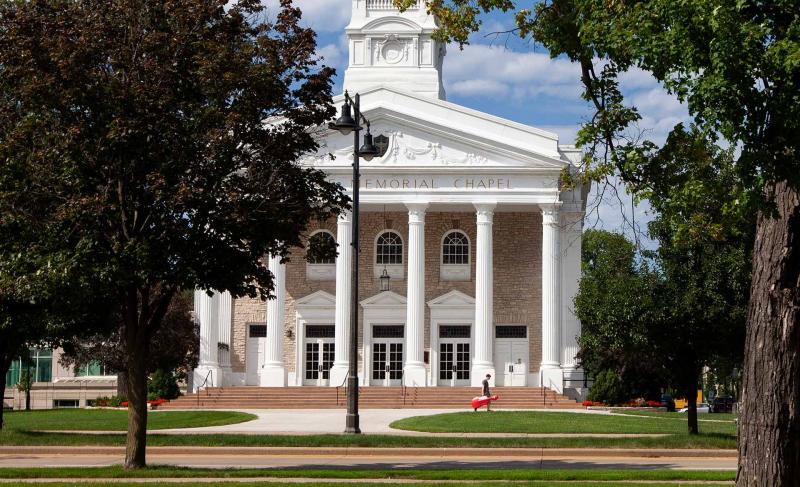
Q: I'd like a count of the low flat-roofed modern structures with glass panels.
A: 1